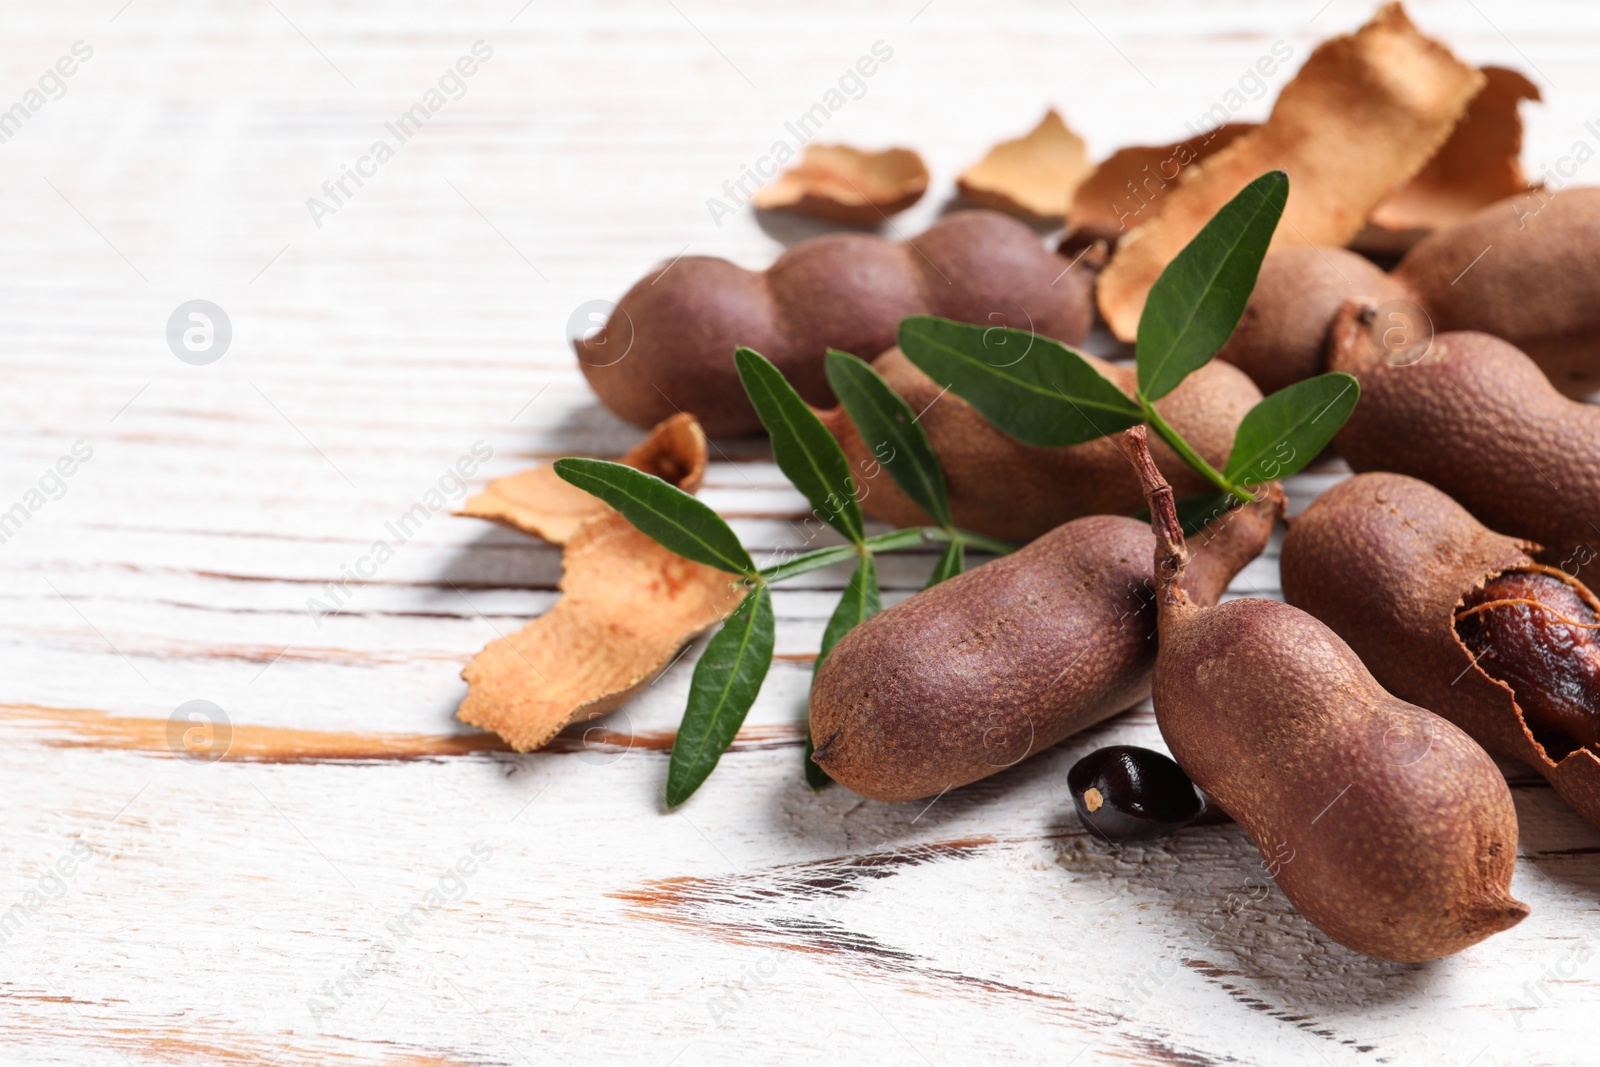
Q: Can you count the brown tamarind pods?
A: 7